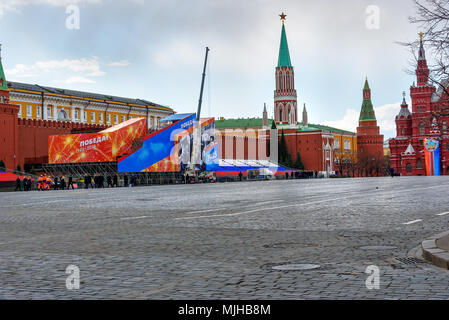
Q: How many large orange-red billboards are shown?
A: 1